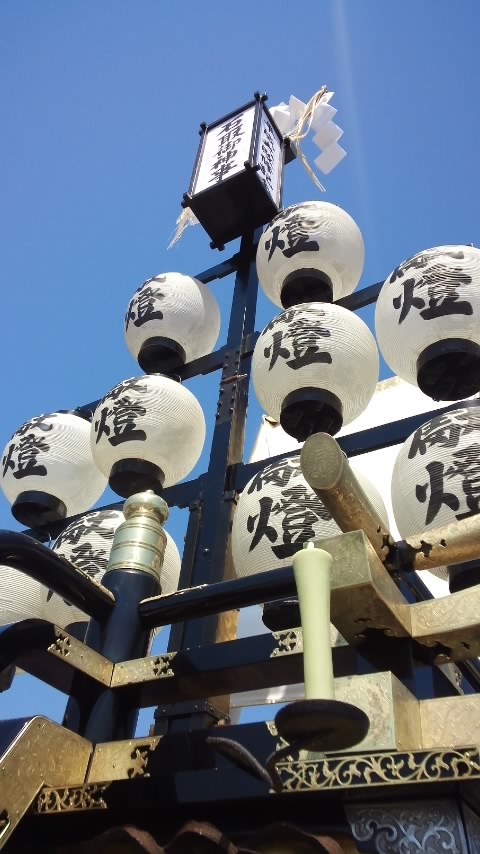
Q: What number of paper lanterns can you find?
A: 10